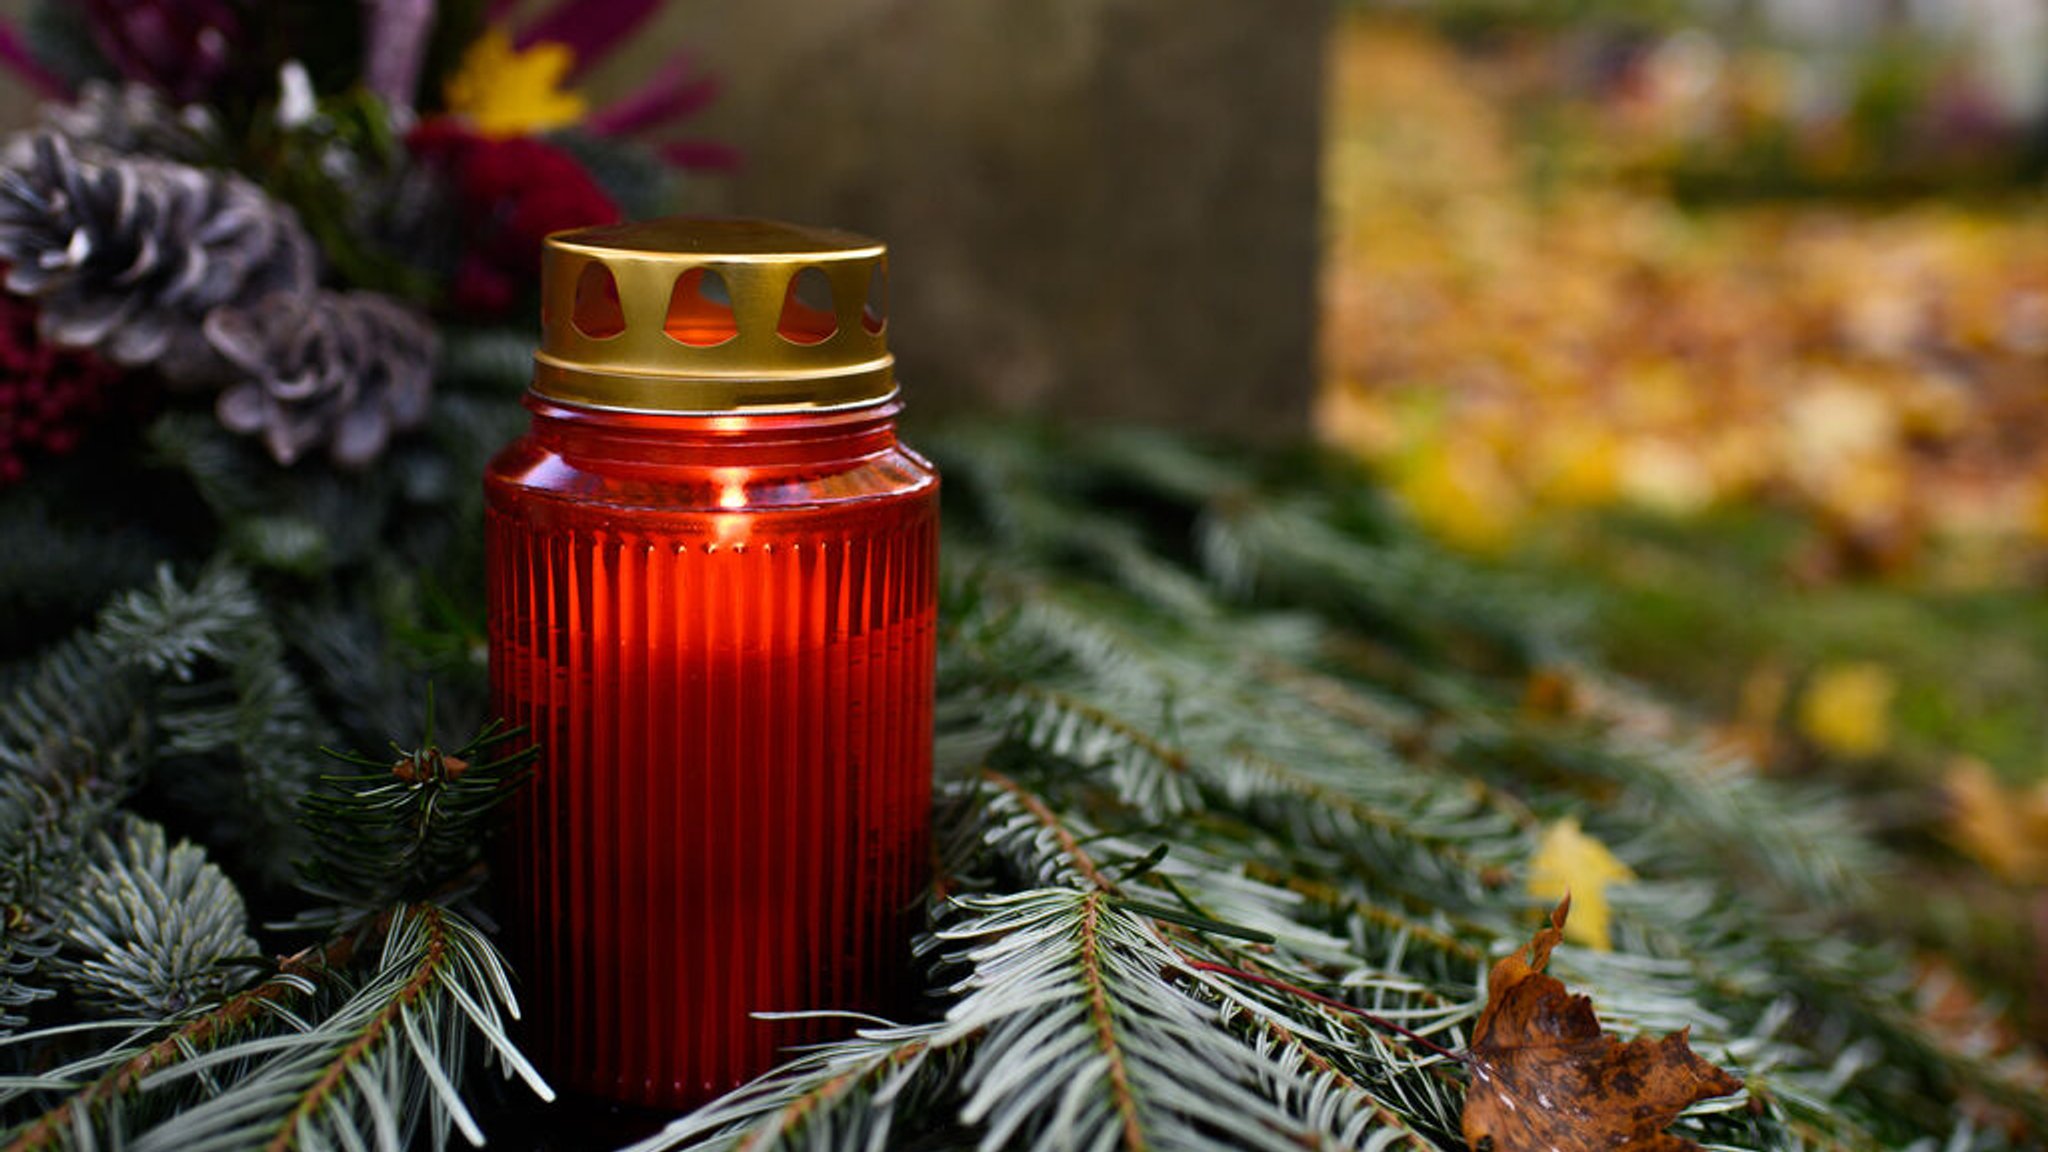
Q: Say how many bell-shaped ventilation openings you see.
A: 4